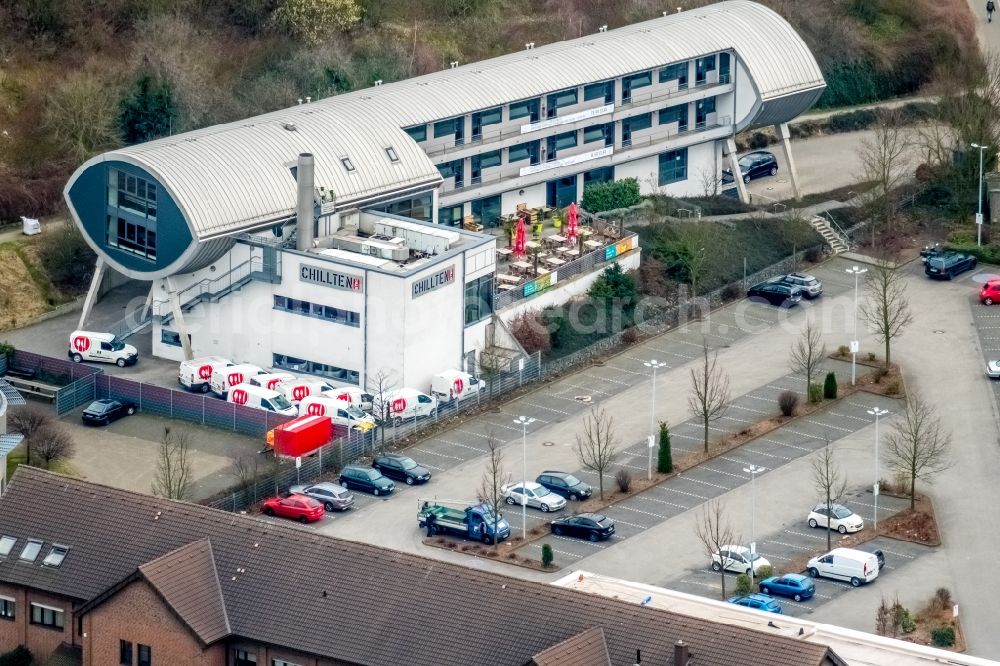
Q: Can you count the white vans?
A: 11